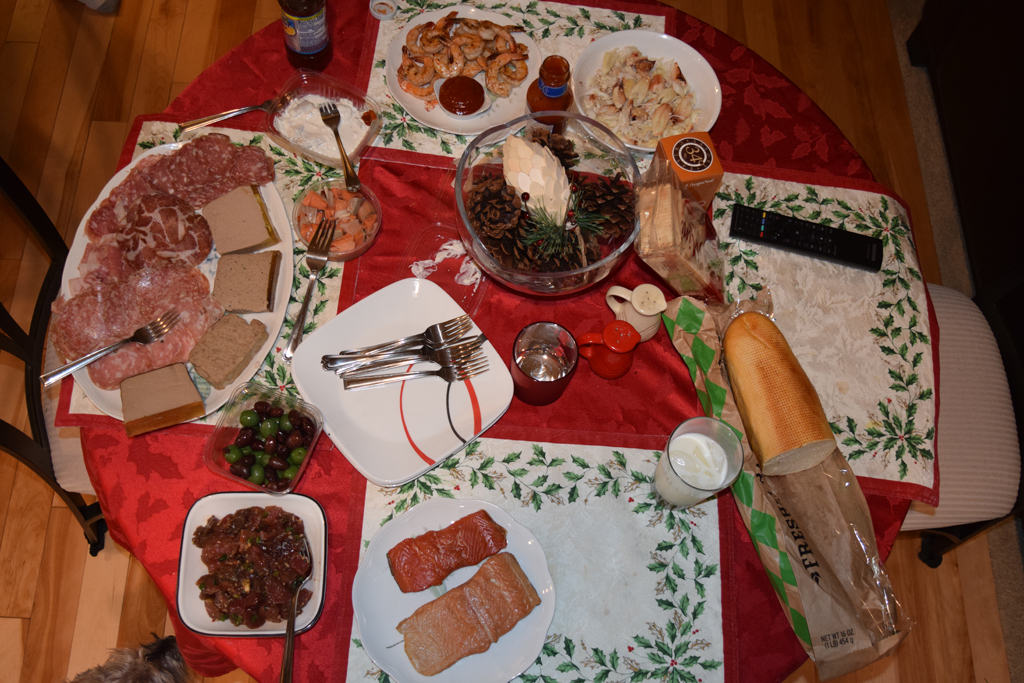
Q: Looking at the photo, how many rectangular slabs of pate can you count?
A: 4